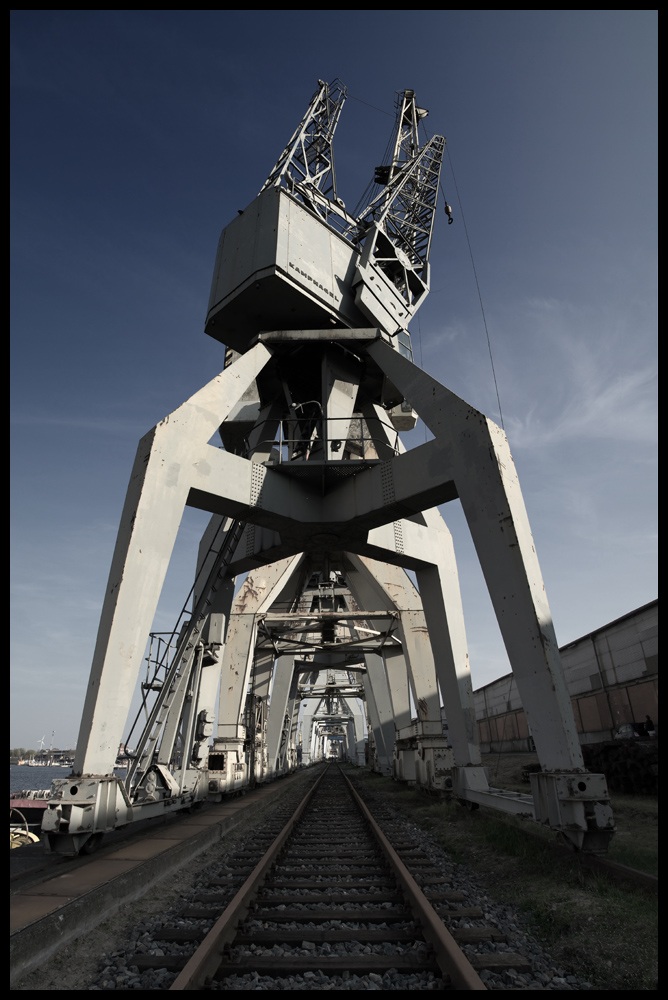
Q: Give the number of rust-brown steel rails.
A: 2